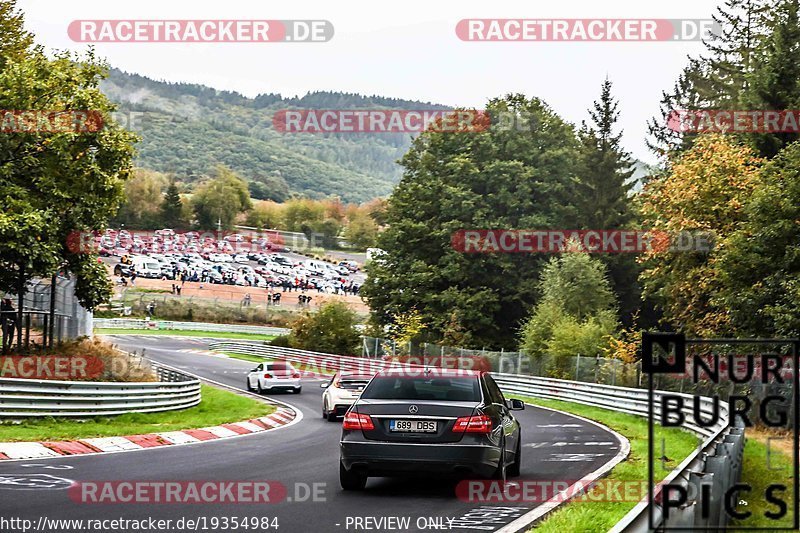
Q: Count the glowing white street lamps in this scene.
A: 0